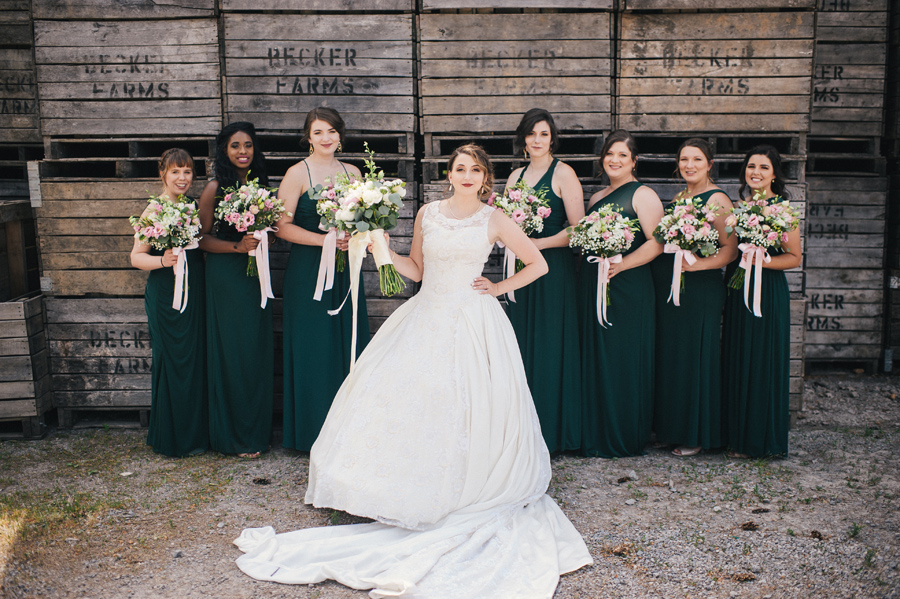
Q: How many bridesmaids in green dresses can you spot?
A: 7